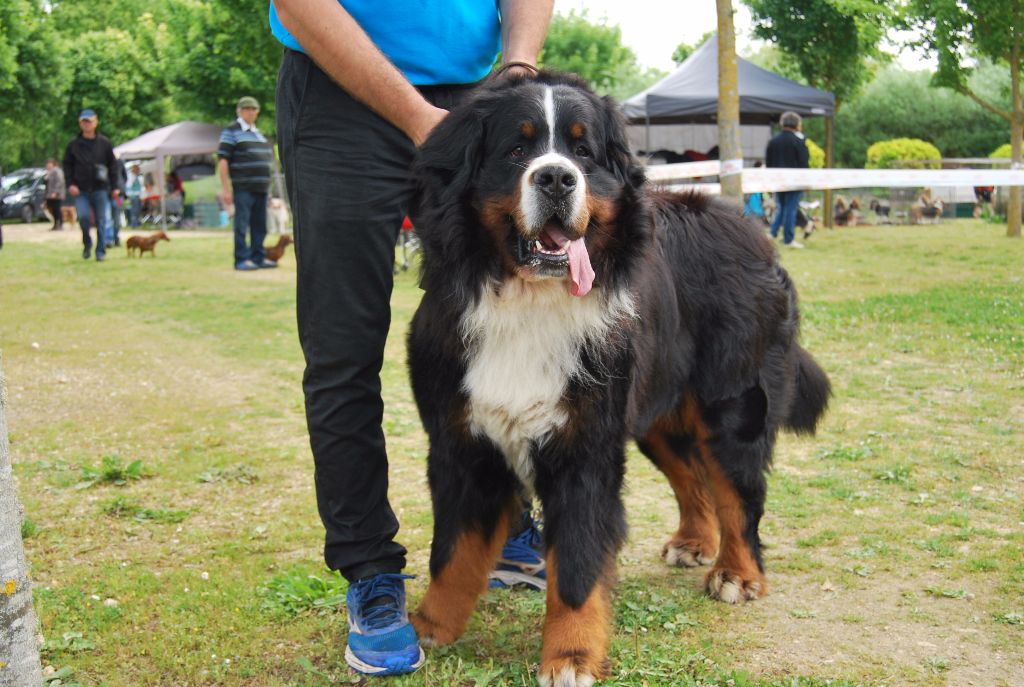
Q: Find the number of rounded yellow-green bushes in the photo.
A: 3